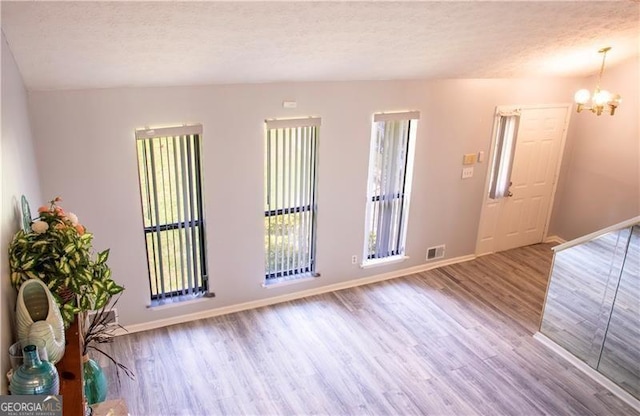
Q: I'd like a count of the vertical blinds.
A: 3